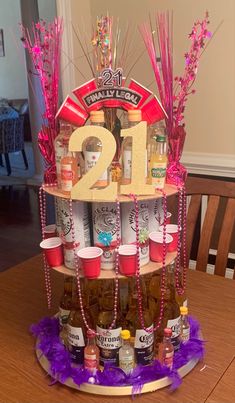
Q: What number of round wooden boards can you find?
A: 3